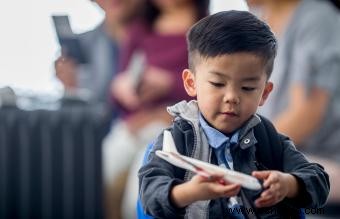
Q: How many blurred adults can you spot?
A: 3